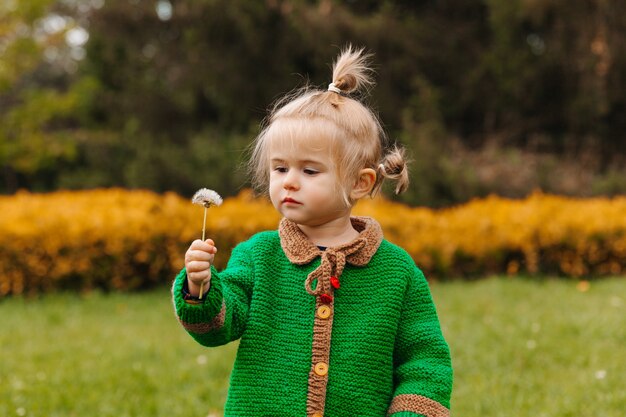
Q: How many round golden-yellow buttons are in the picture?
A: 2